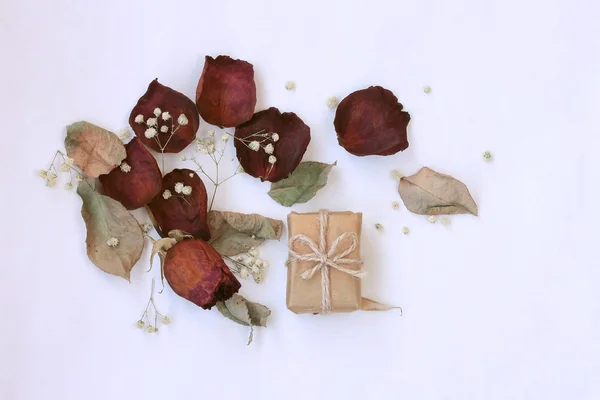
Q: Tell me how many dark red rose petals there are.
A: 6